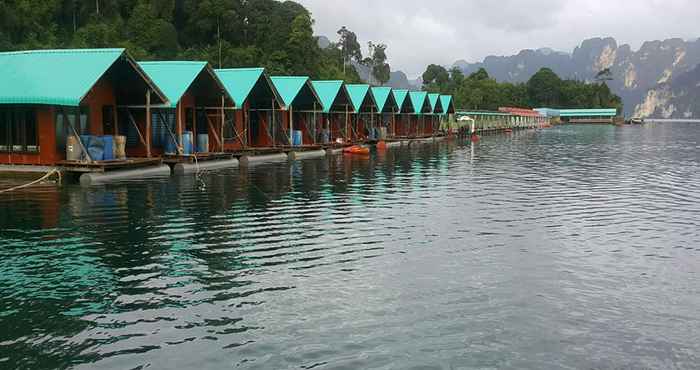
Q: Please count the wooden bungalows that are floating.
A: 11